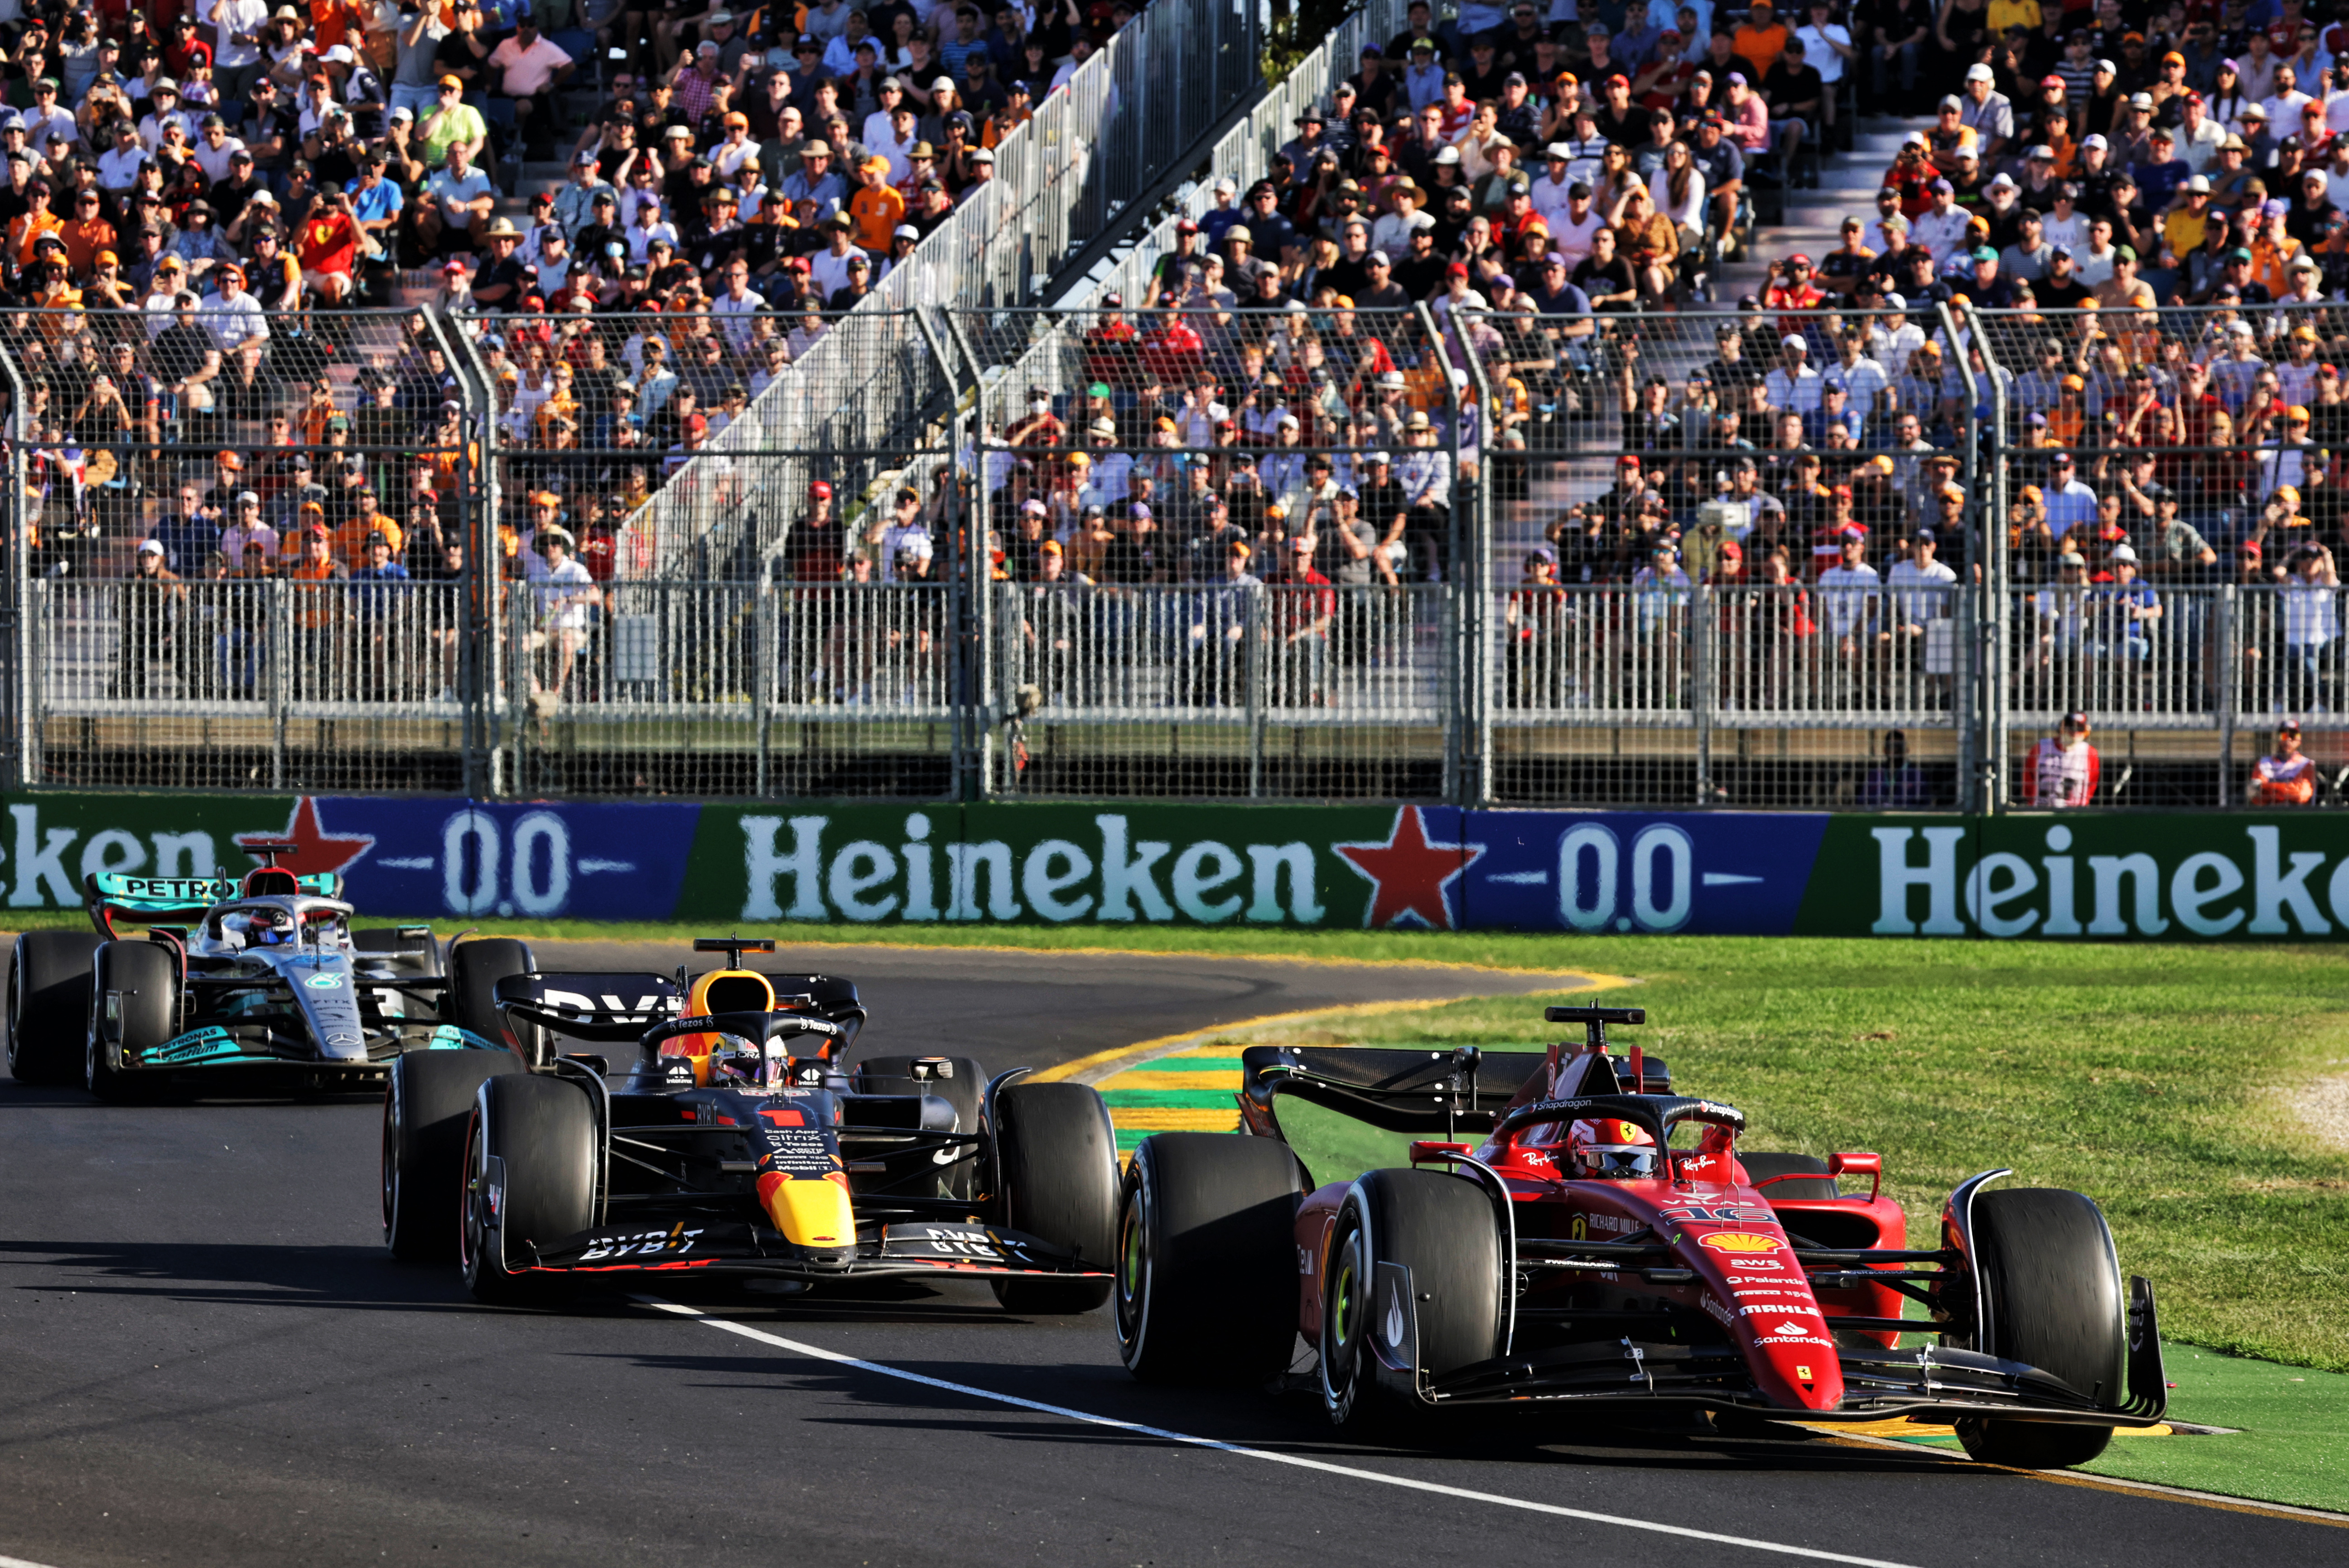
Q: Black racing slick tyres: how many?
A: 12